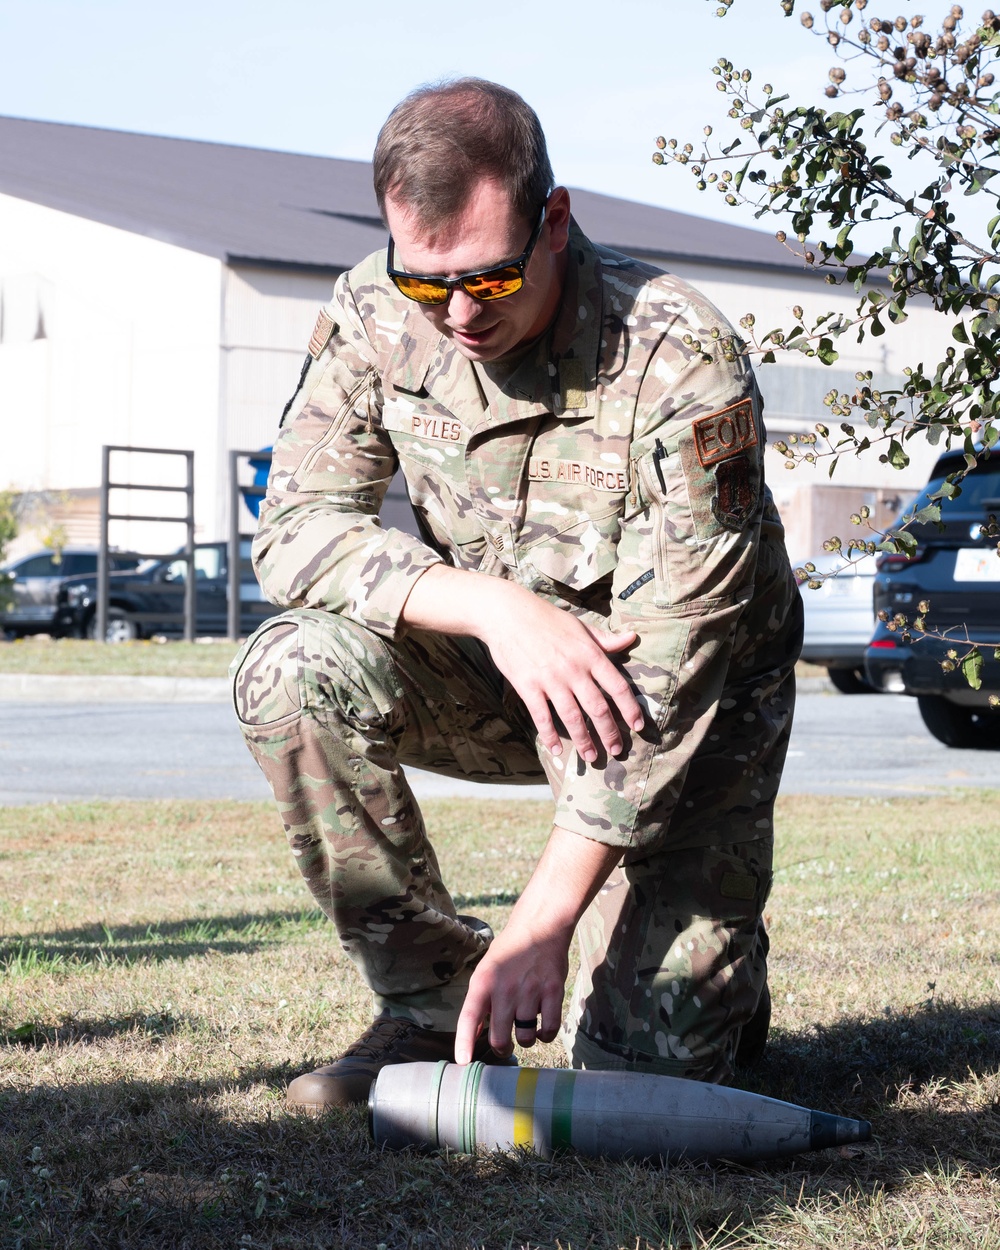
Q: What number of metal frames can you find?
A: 2